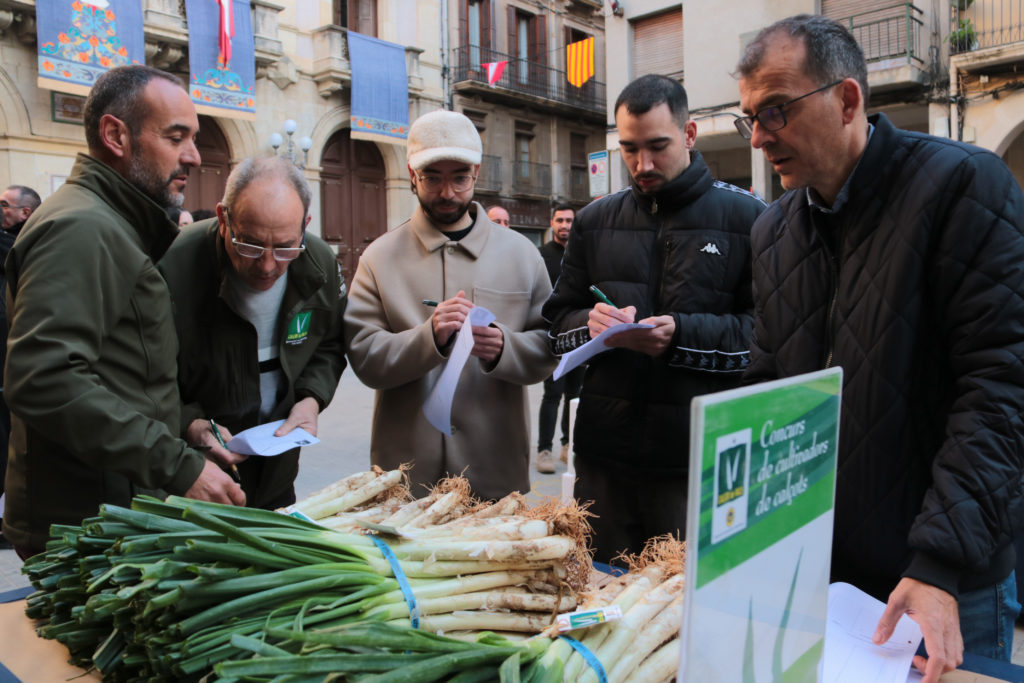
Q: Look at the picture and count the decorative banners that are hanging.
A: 3